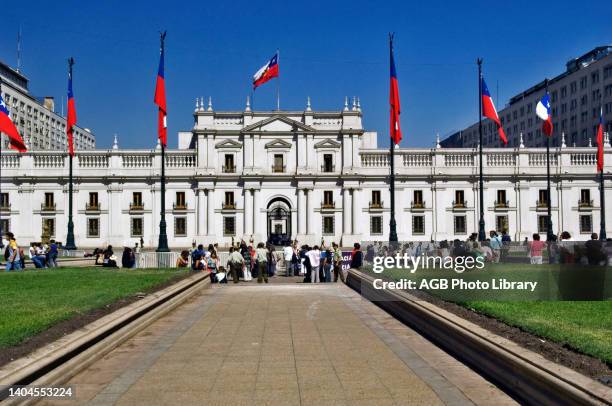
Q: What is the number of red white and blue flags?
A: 8